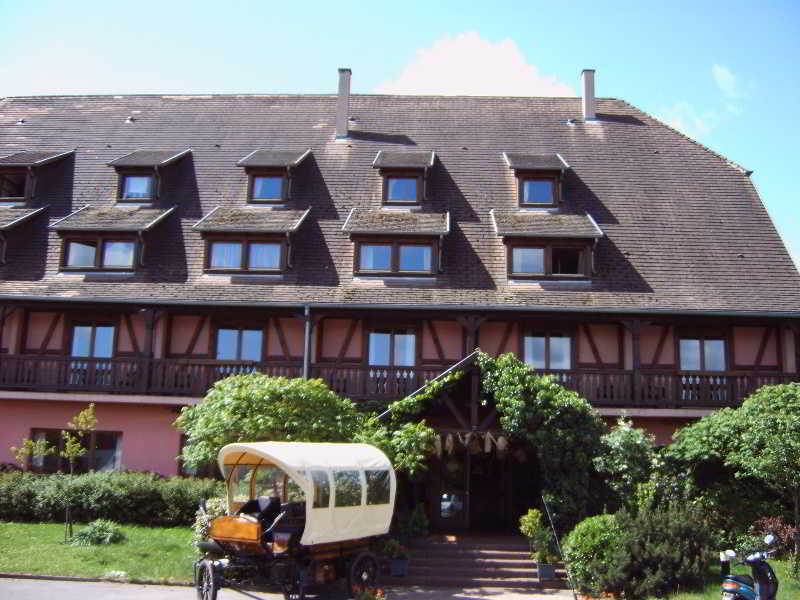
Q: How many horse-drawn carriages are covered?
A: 1